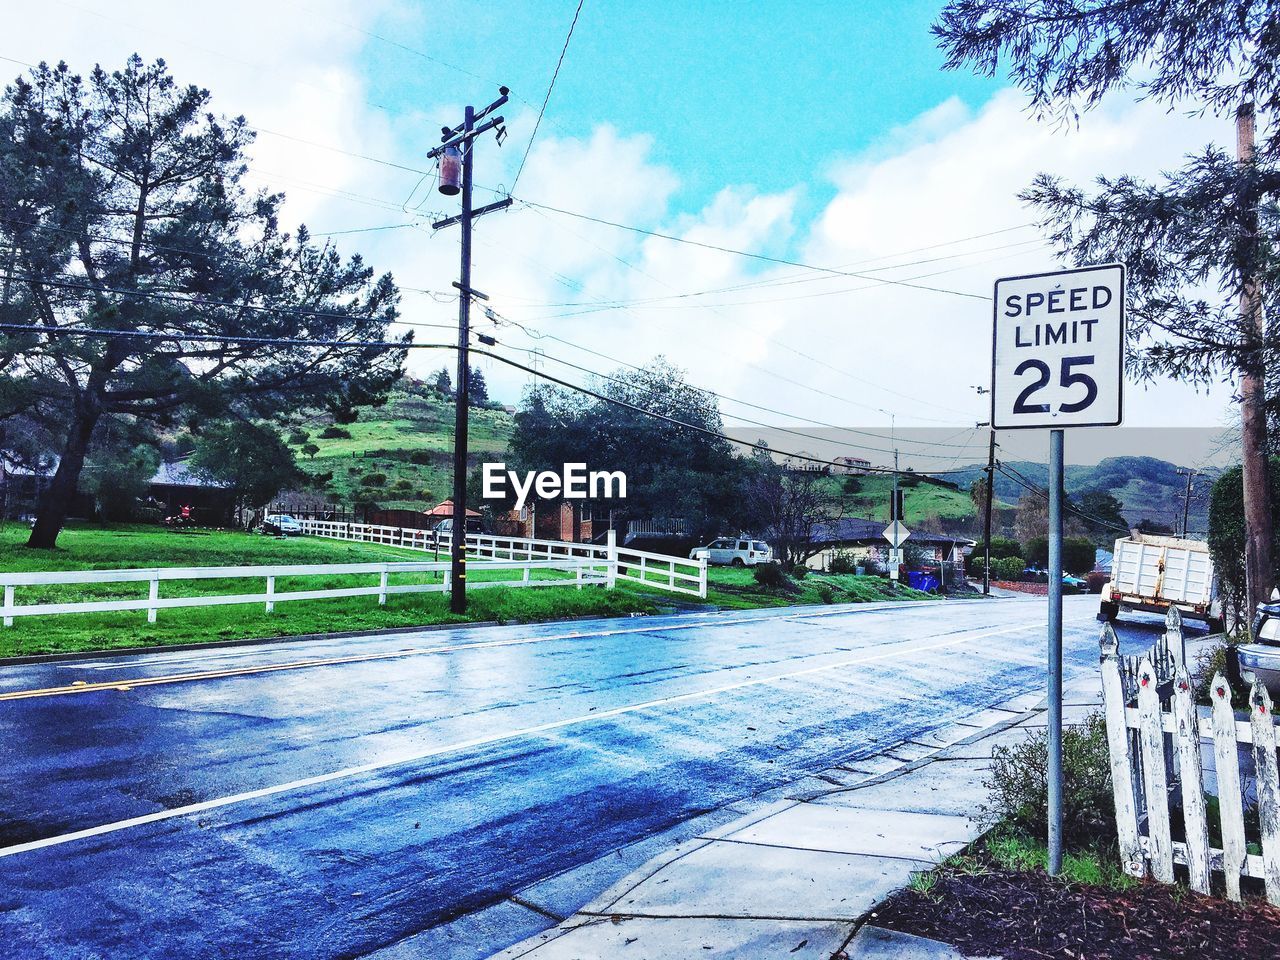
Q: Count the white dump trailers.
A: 1